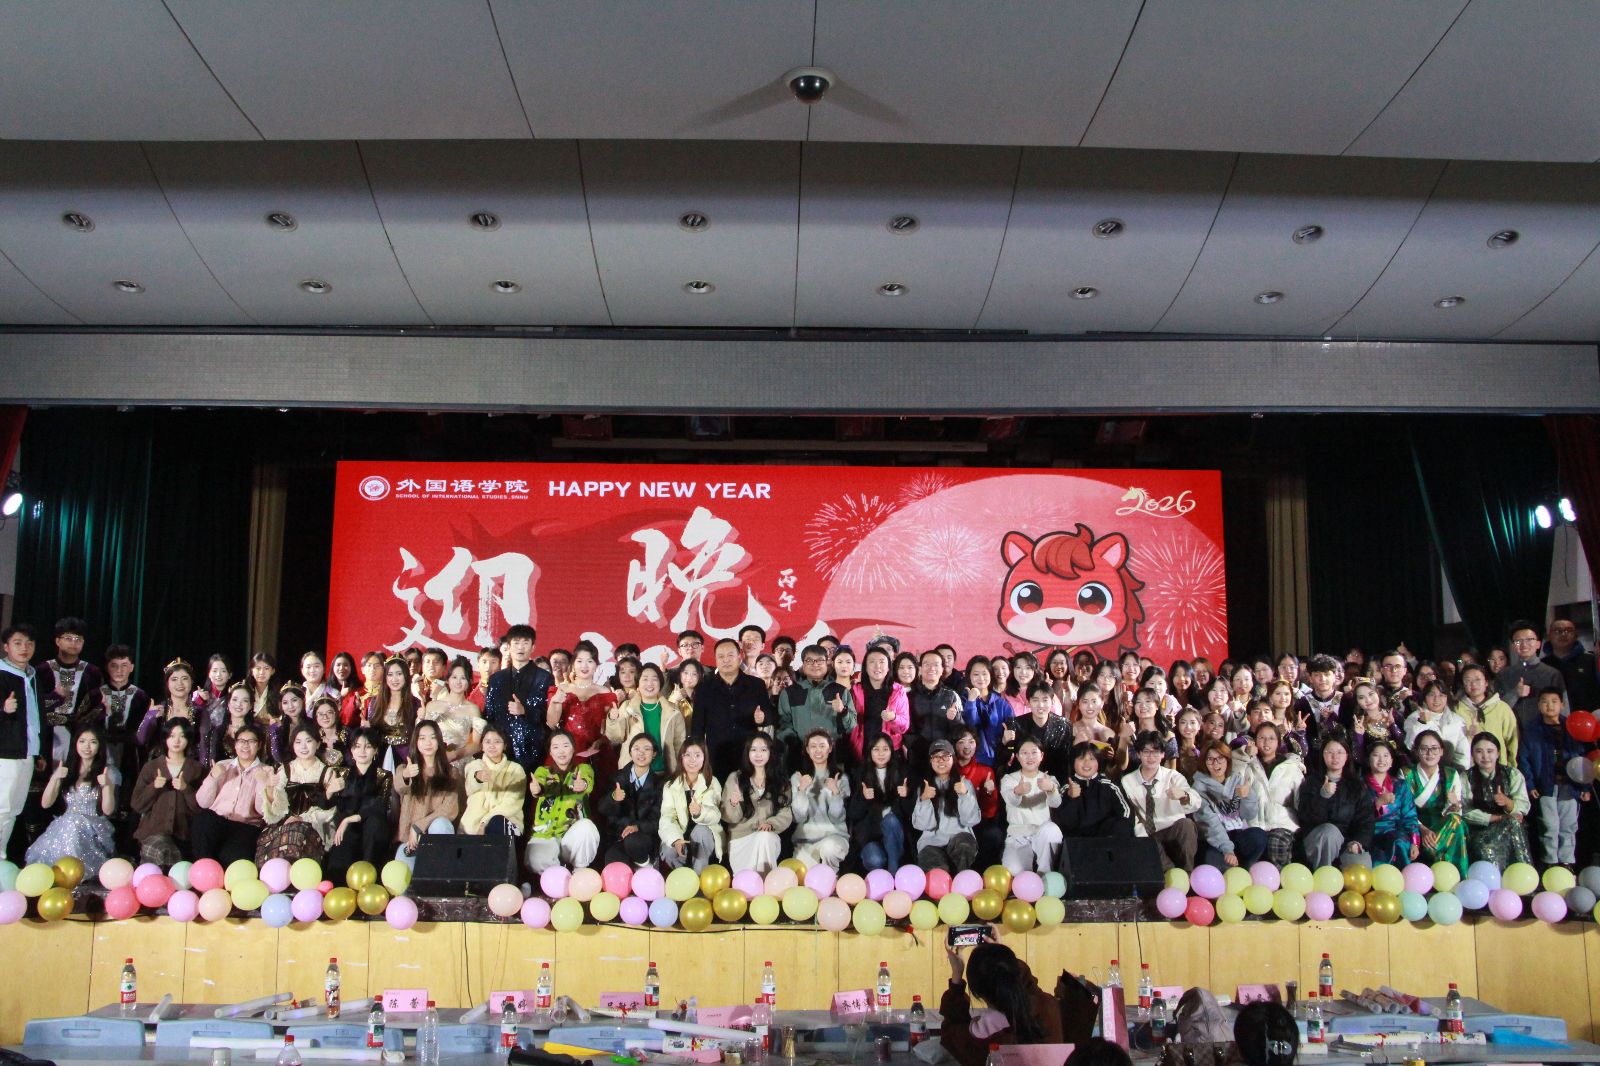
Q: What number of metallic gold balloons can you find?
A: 15